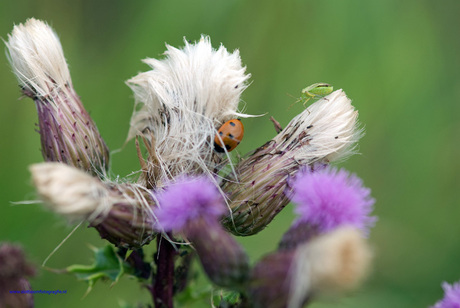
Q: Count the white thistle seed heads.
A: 5